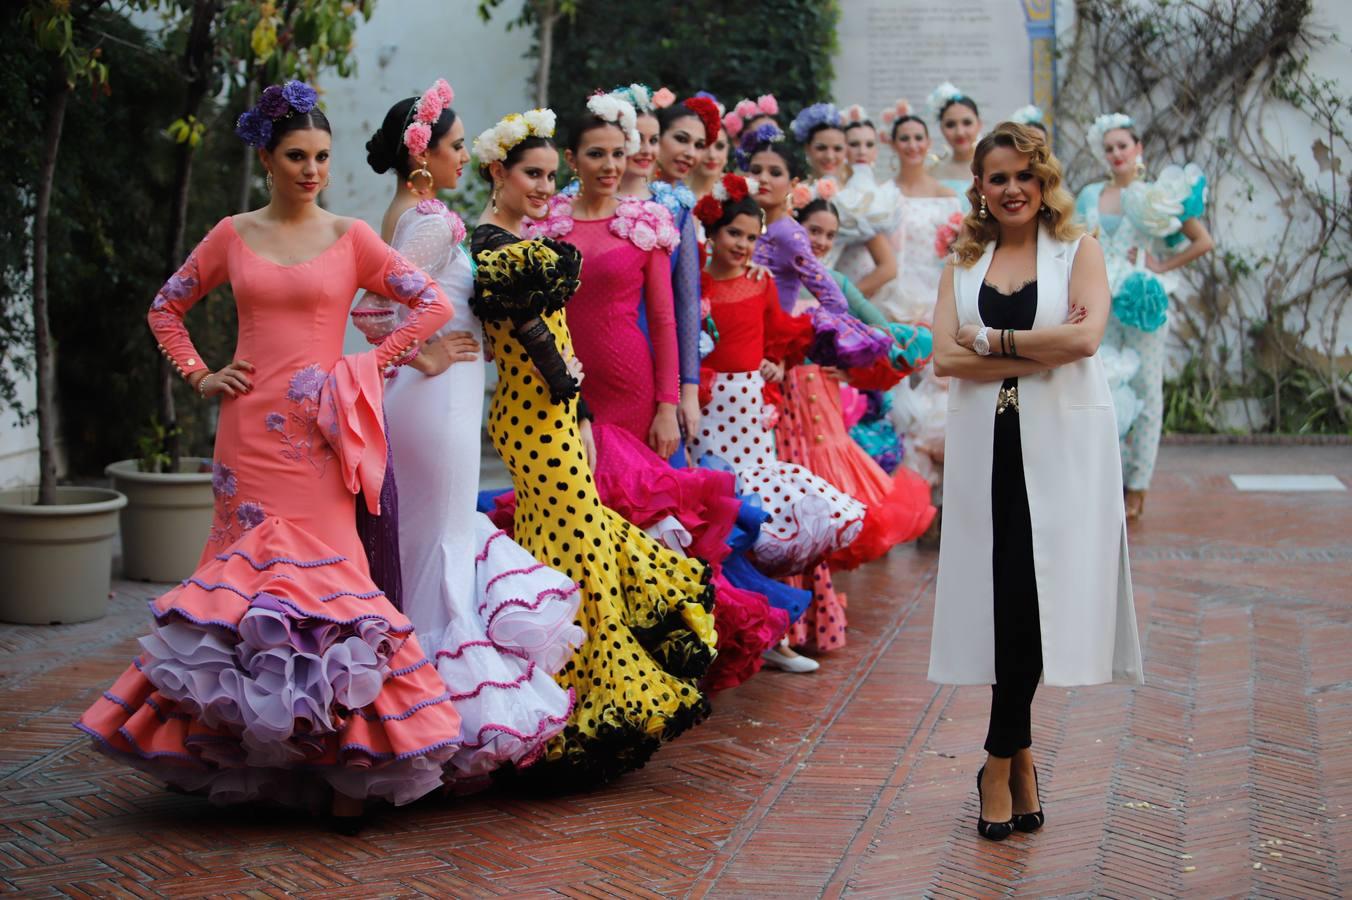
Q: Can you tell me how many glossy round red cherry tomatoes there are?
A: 0